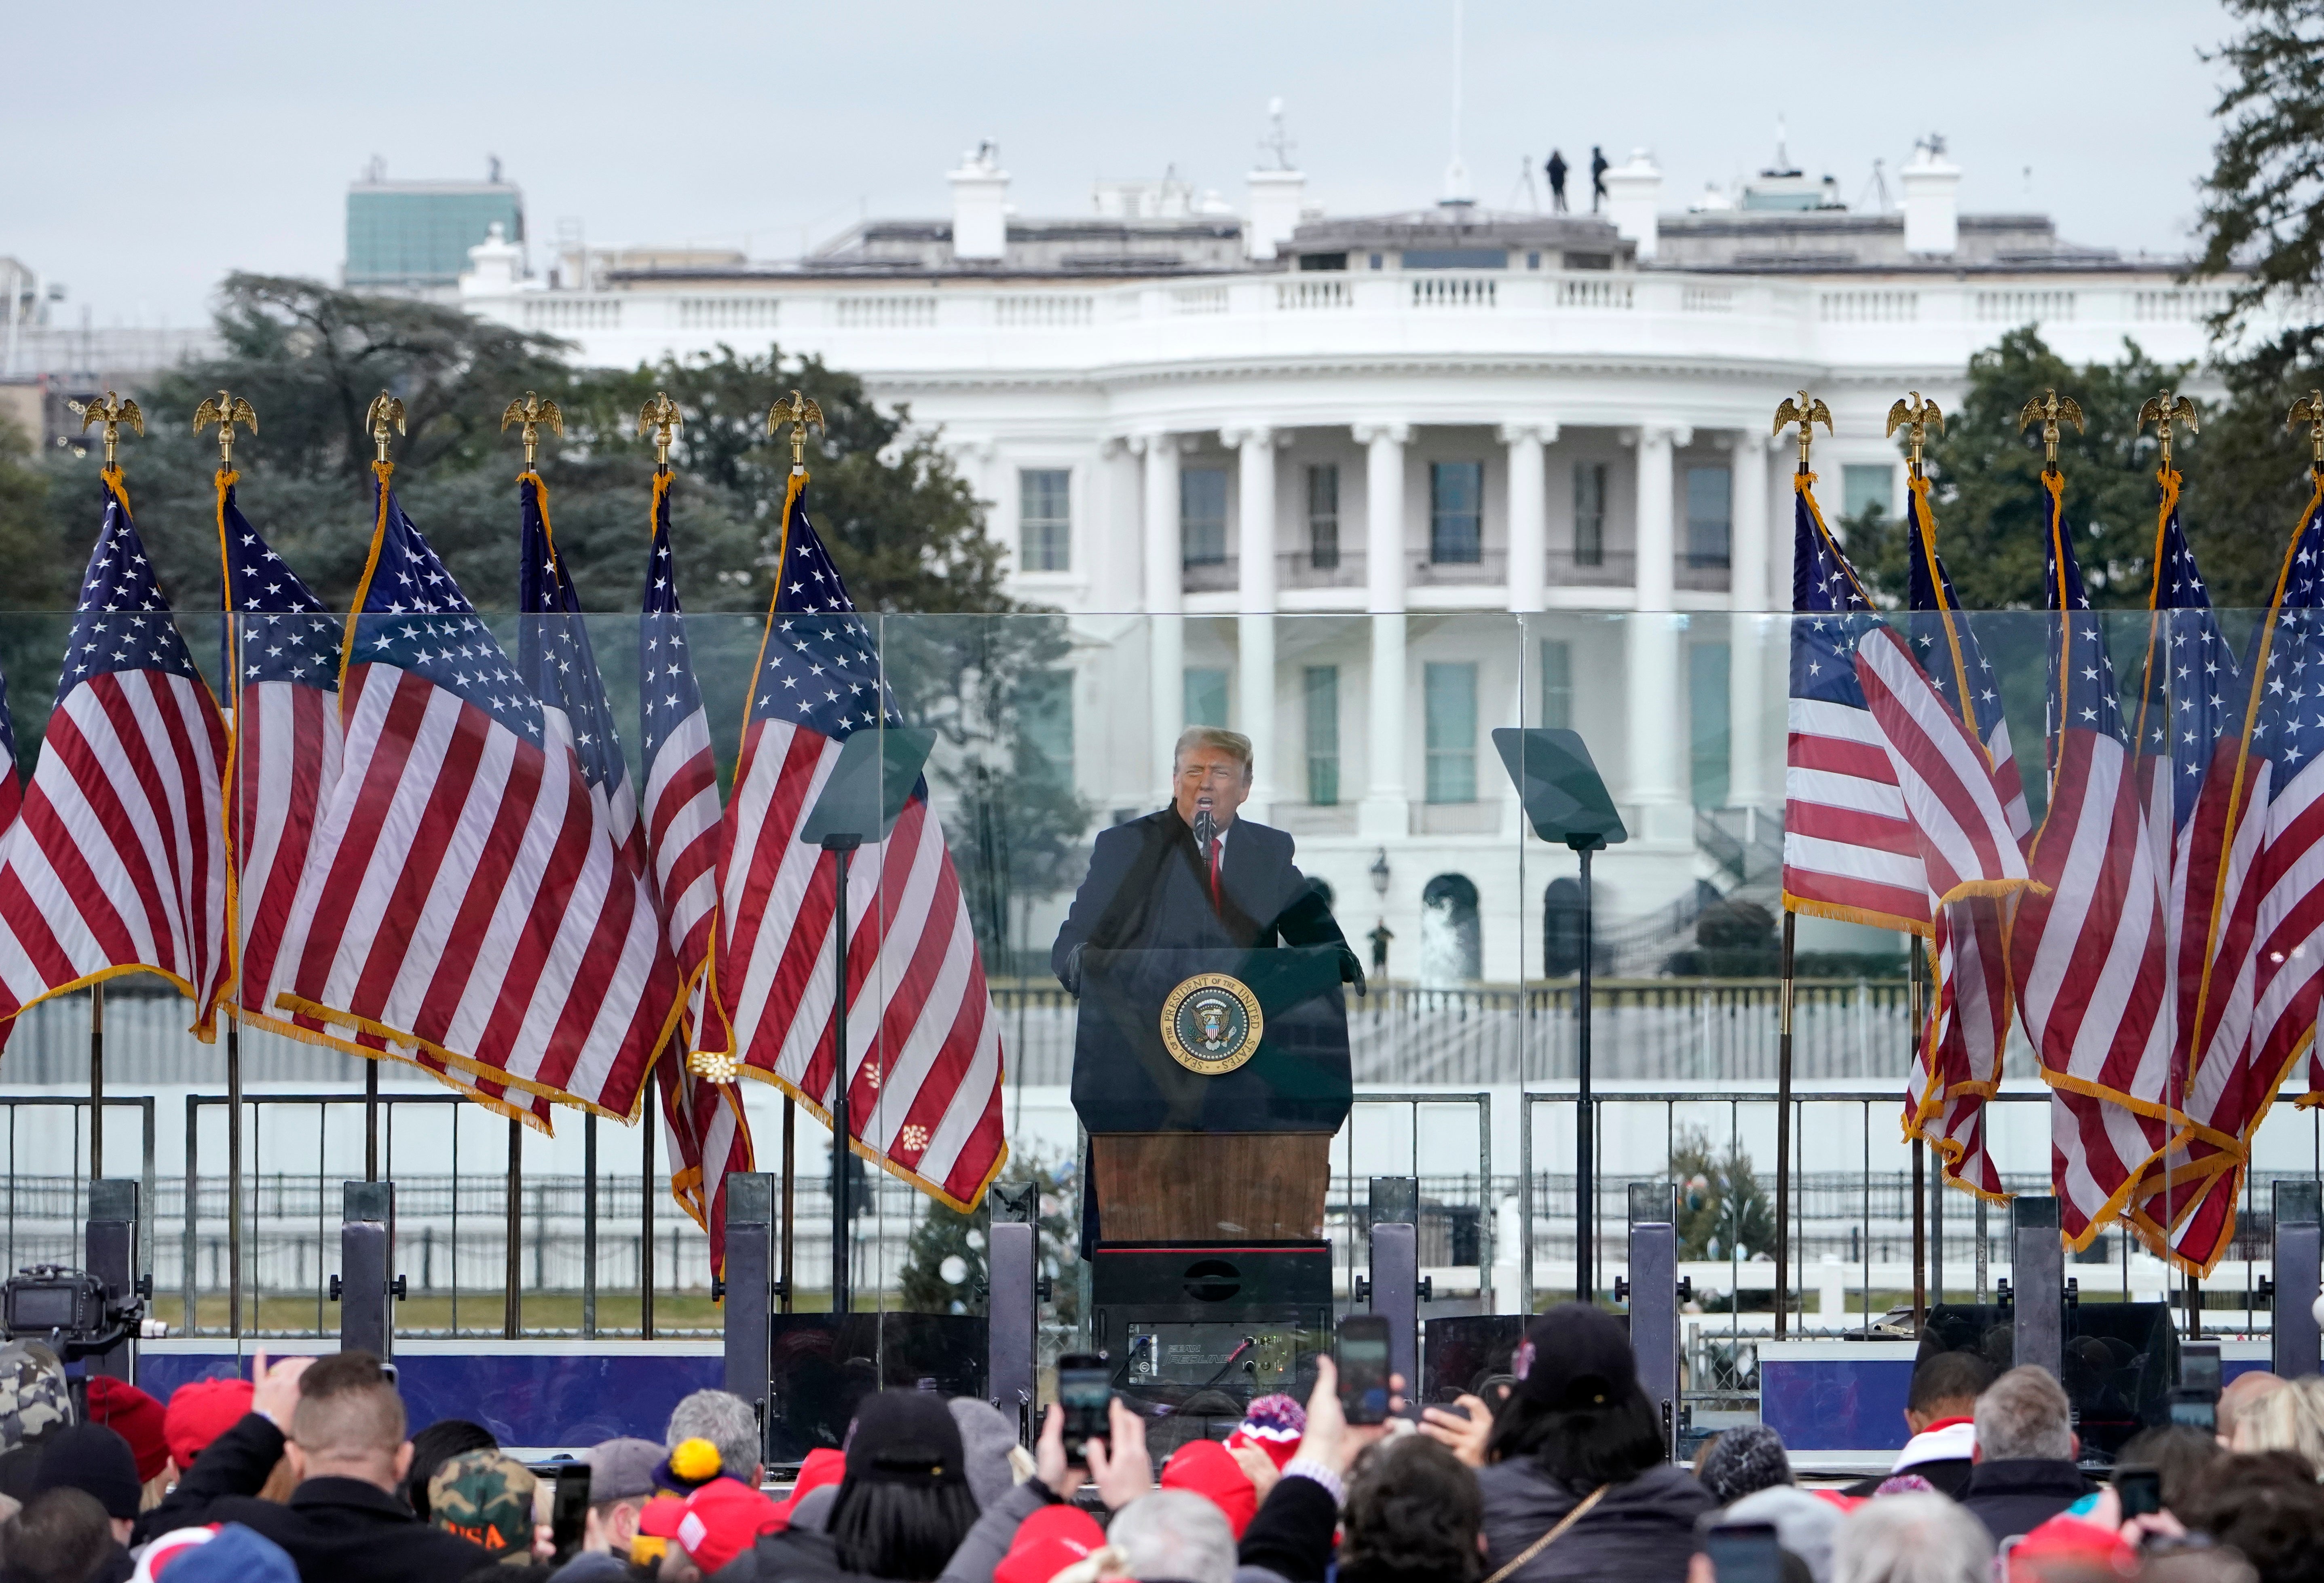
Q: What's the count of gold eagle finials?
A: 11